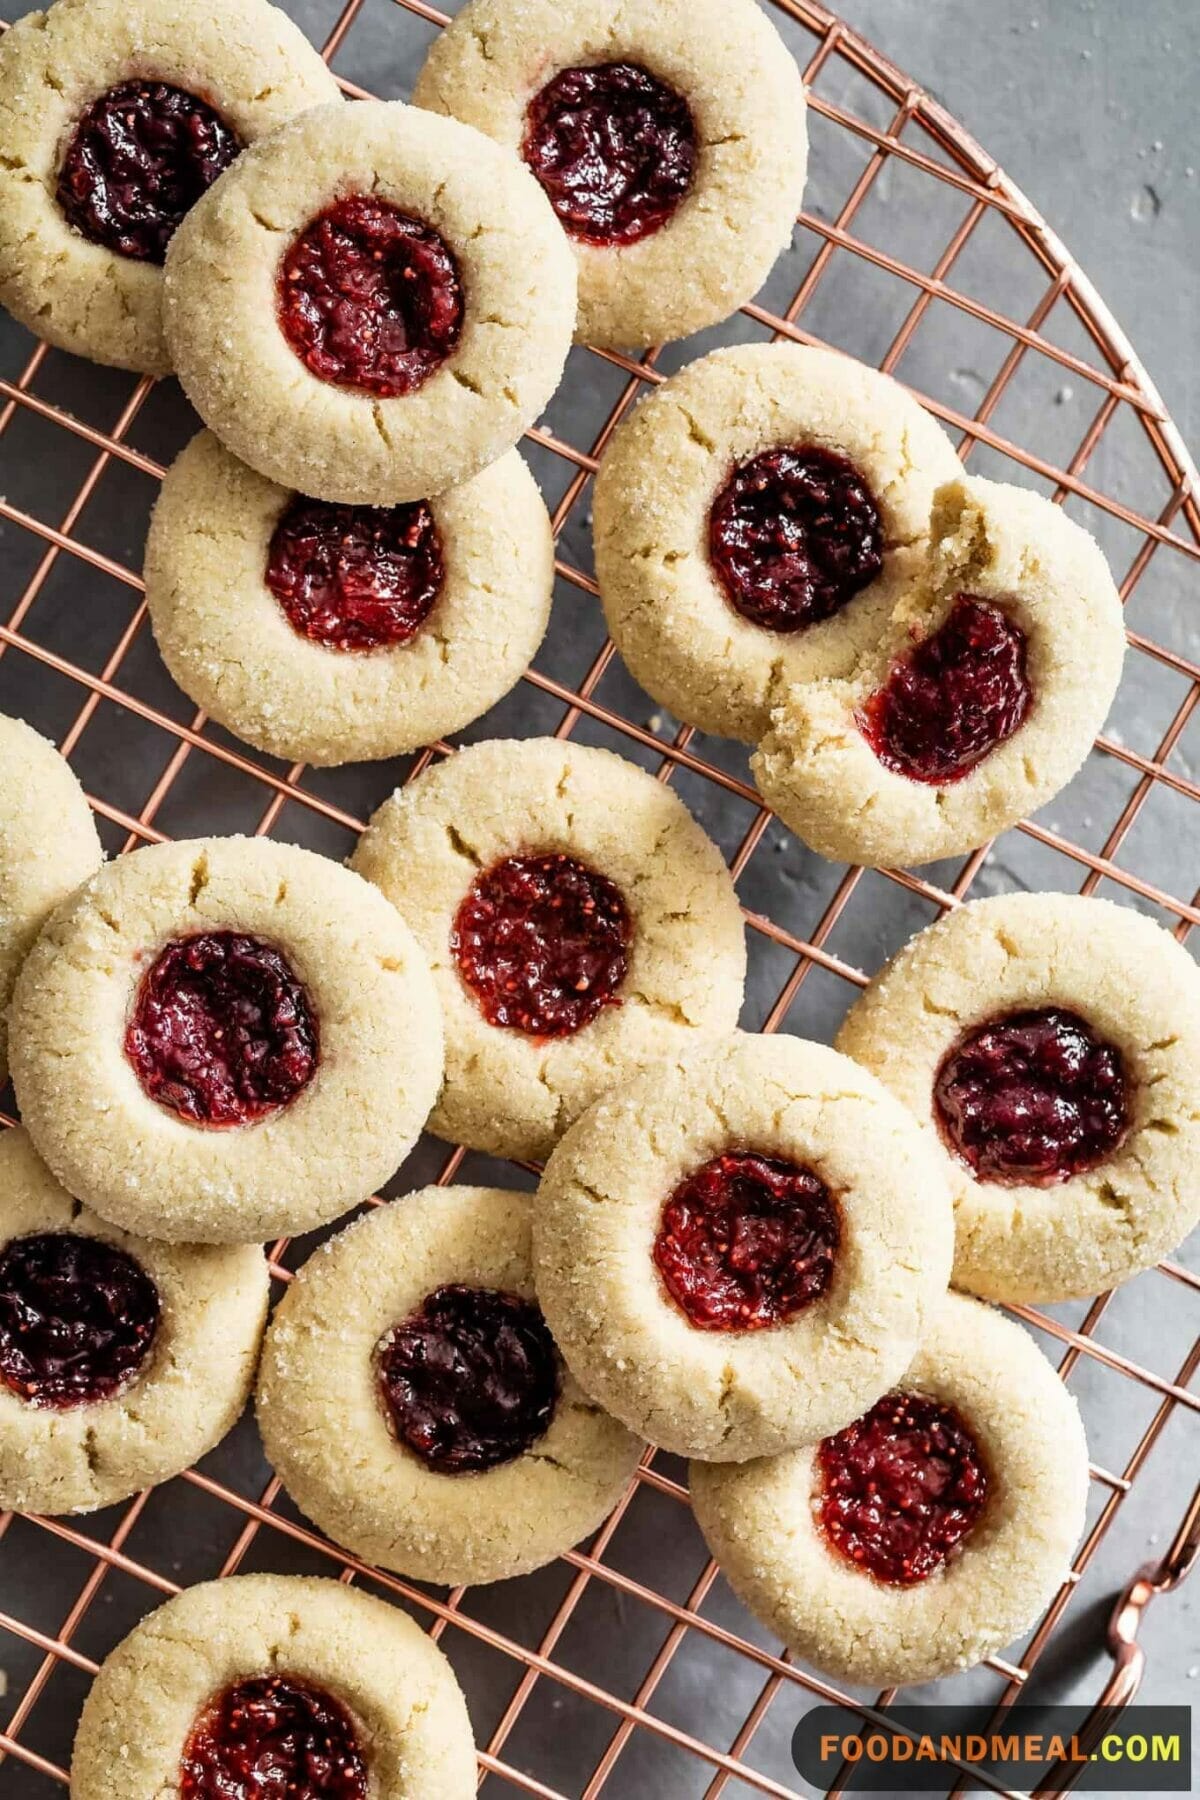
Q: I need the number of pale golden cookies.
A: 15